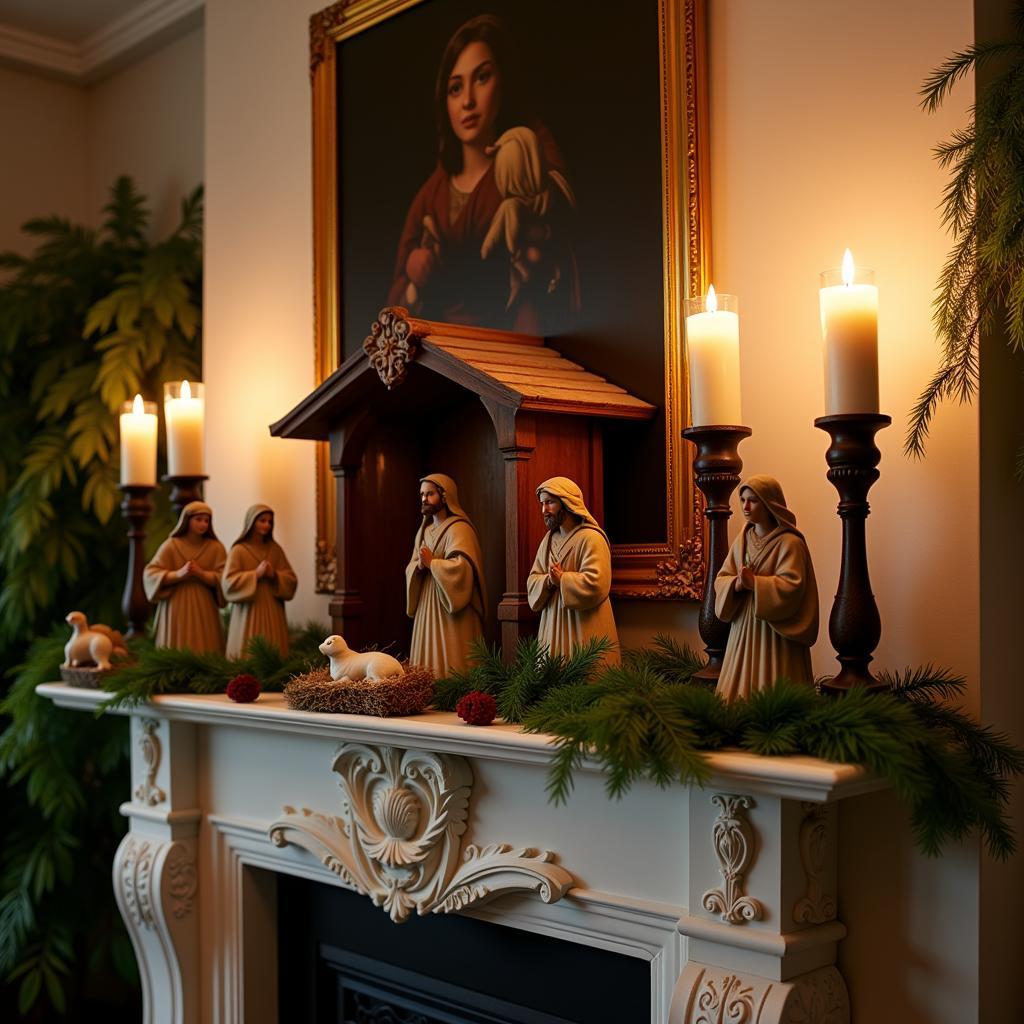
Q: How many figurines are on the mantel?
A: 7